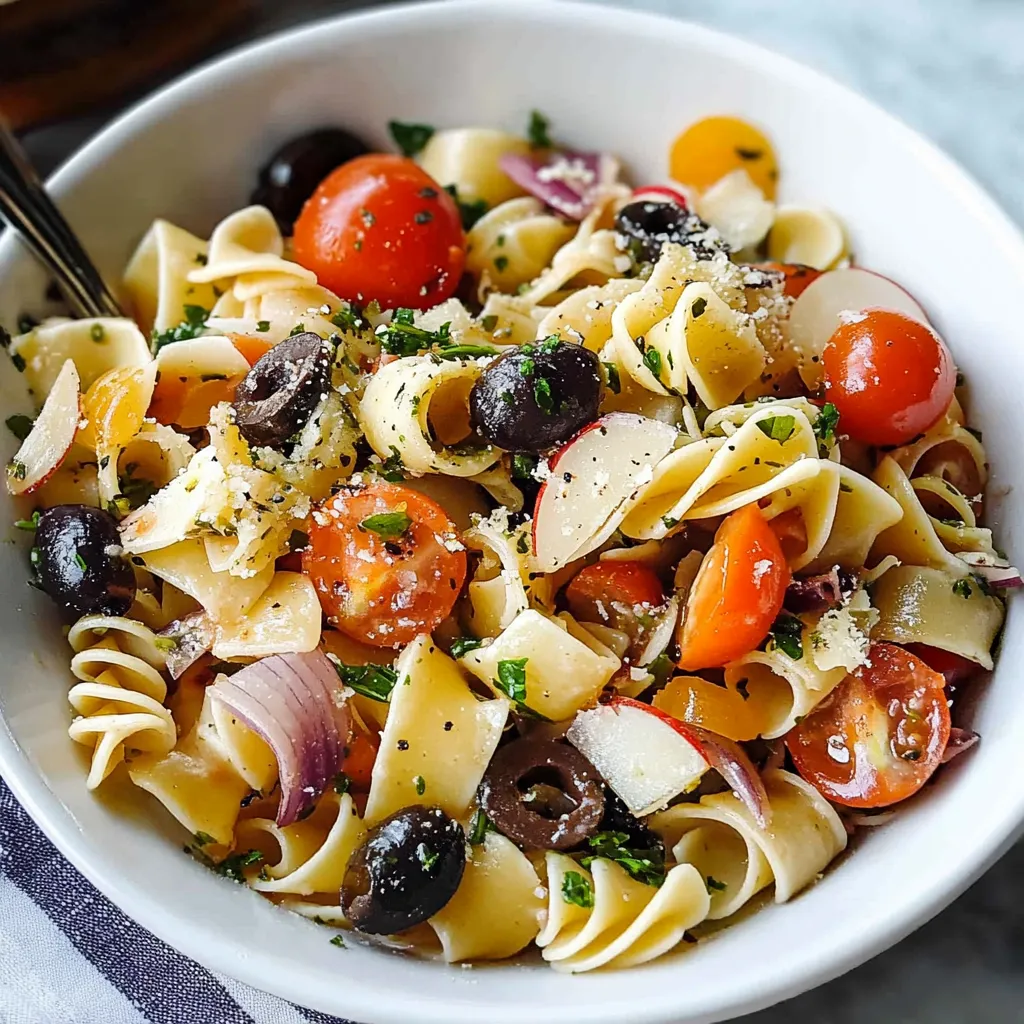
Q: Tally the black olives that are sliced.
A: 2